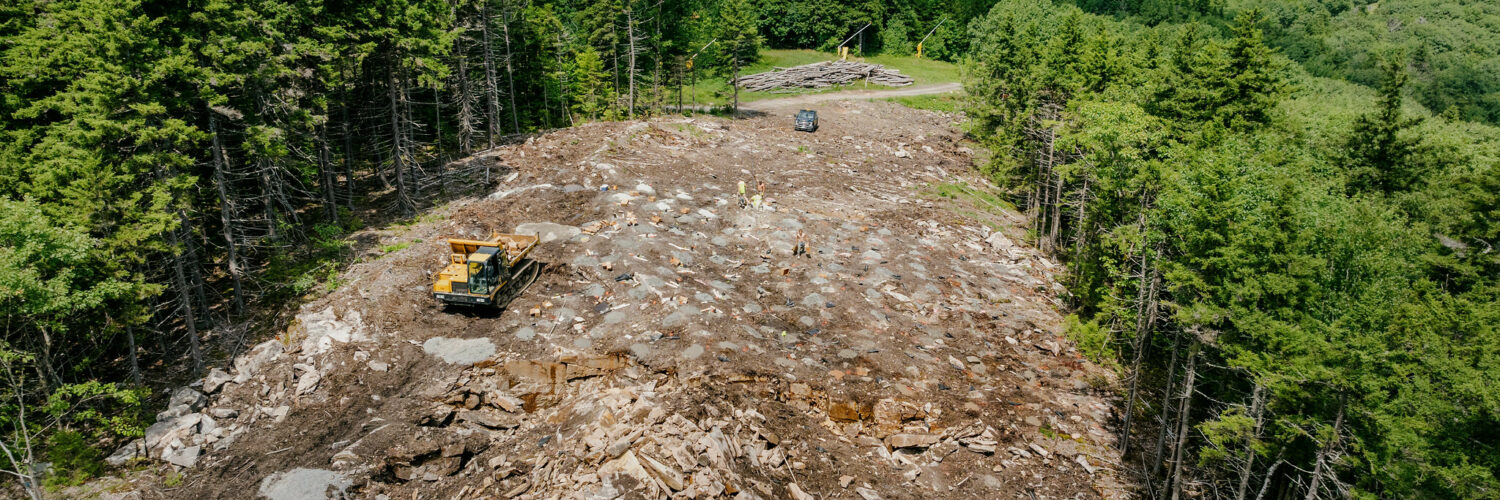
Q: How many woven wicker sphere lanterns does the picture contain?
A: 0